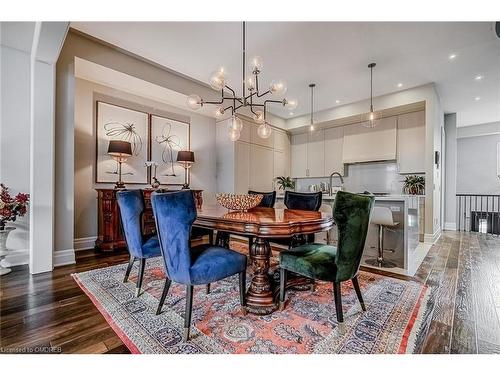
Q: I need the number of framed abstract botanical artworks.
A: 2